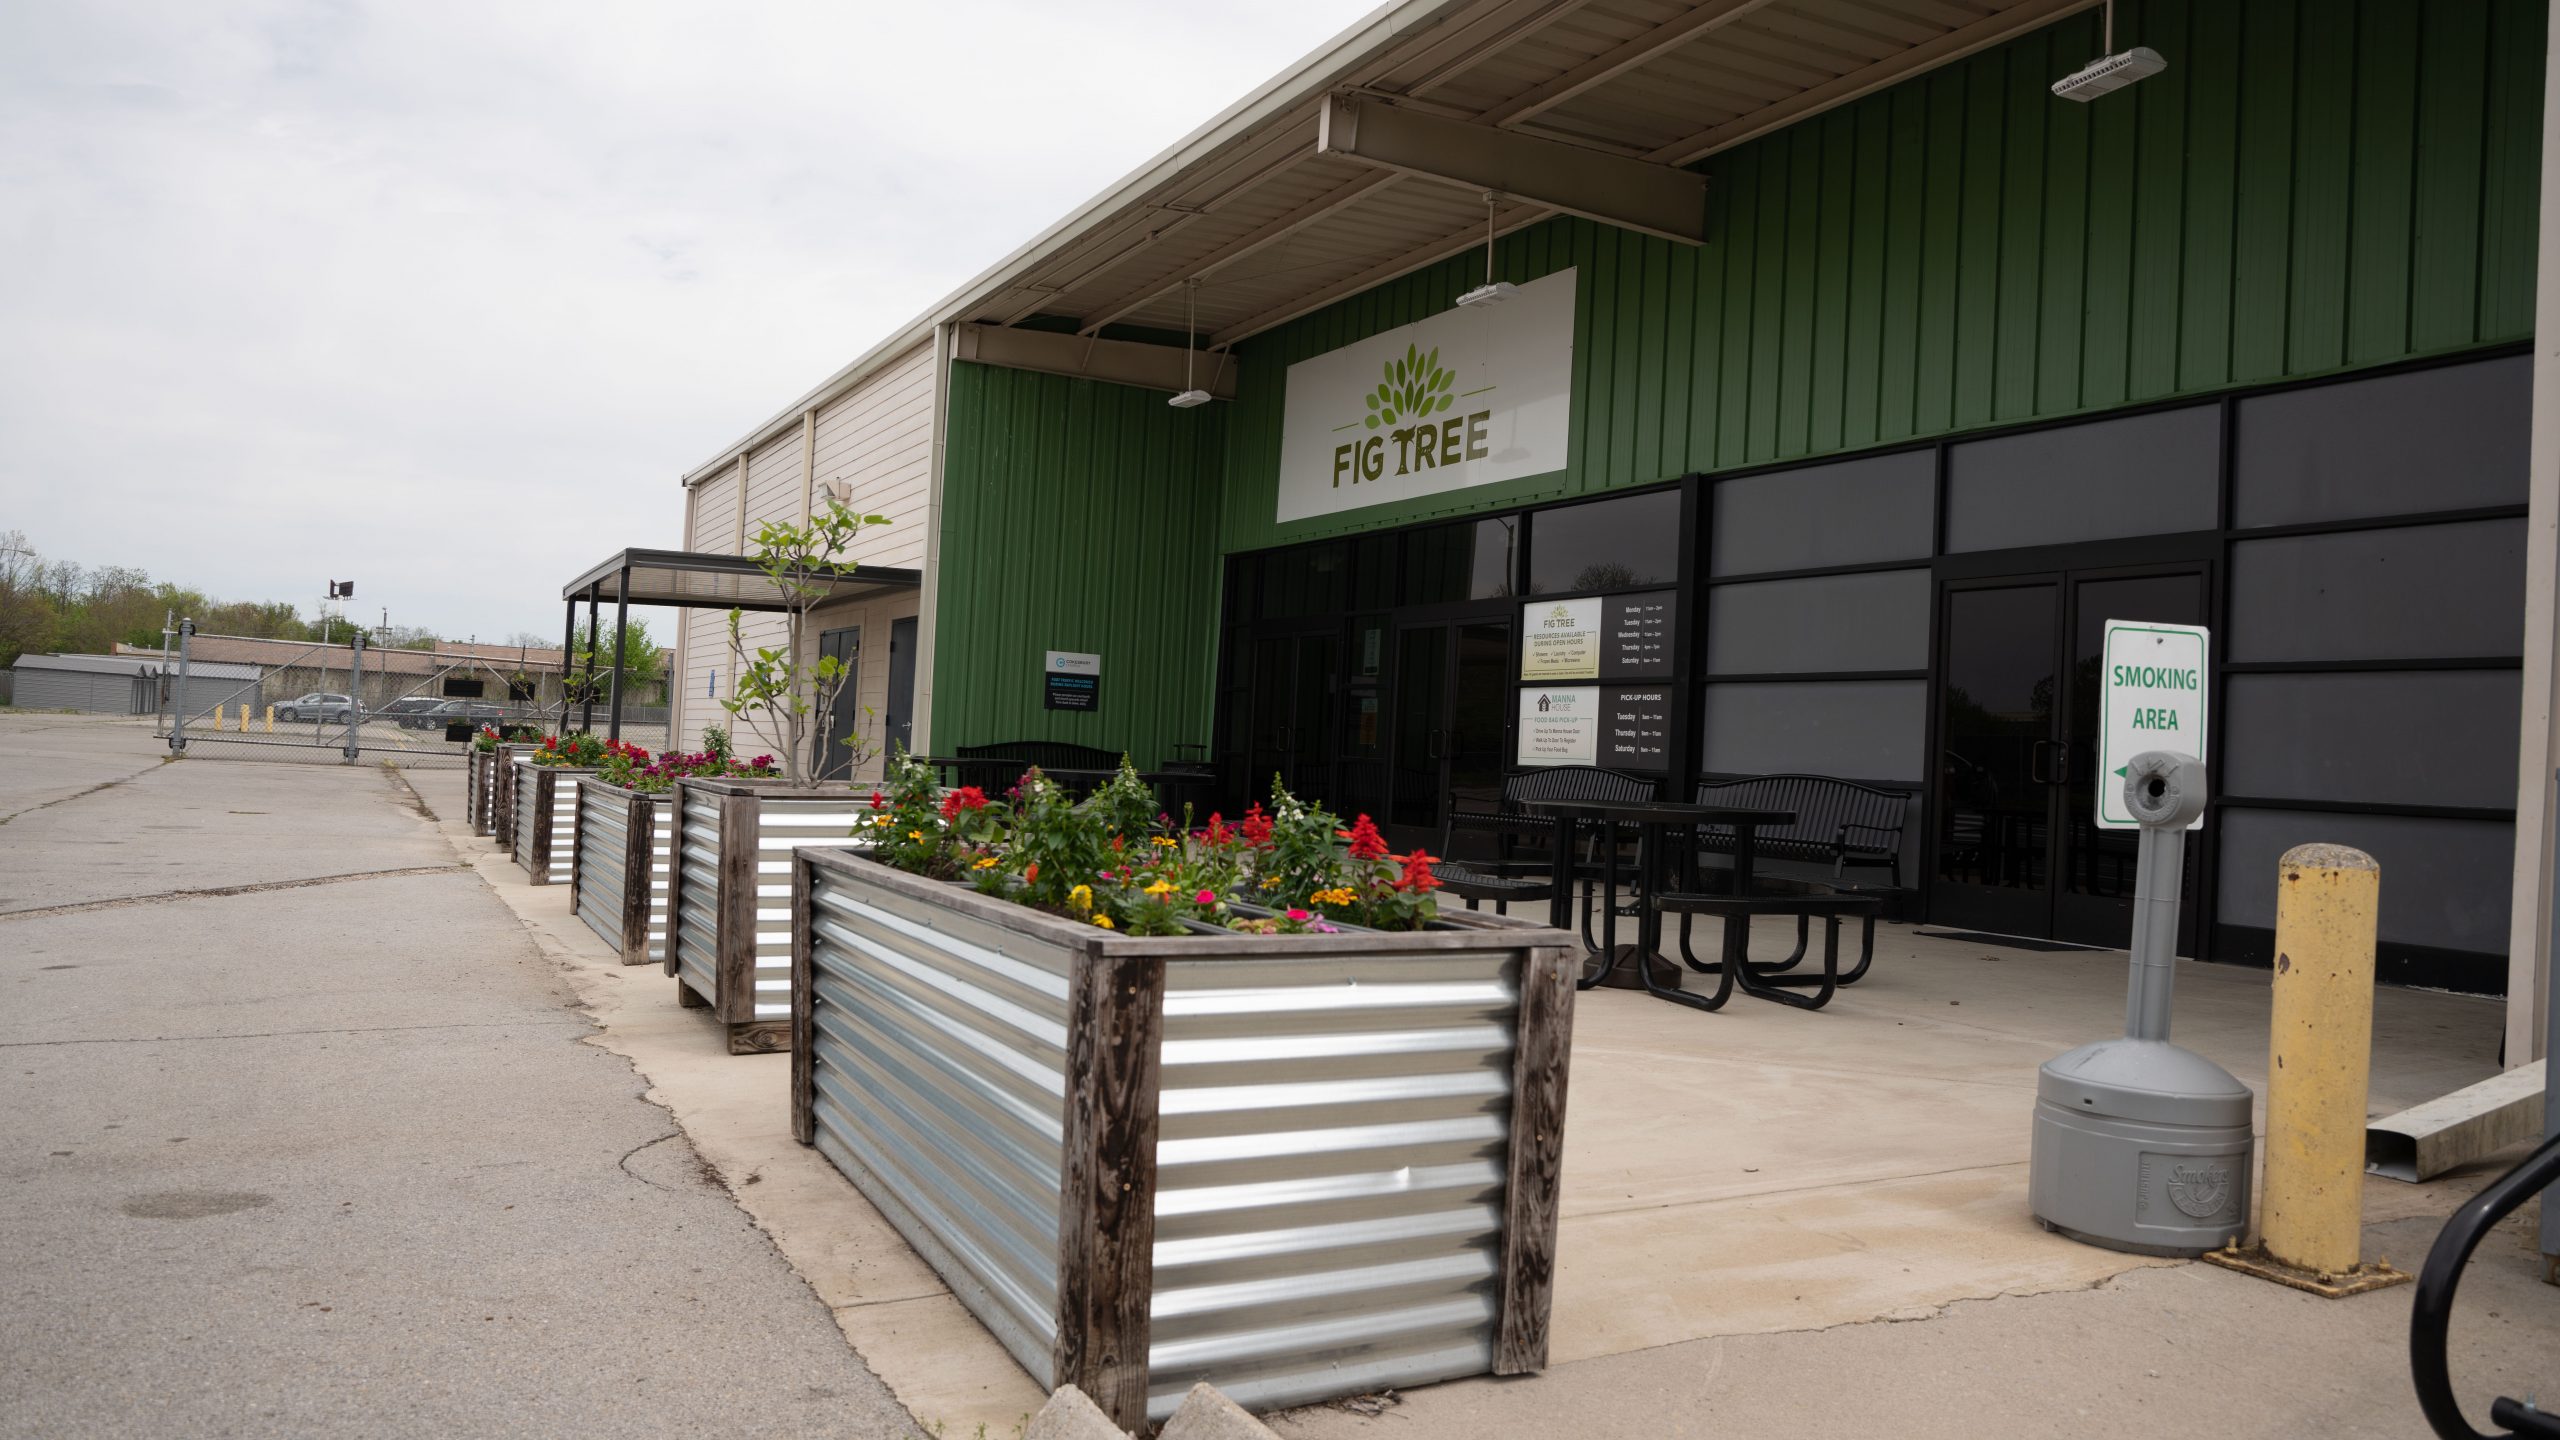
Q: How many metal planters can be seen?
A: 6